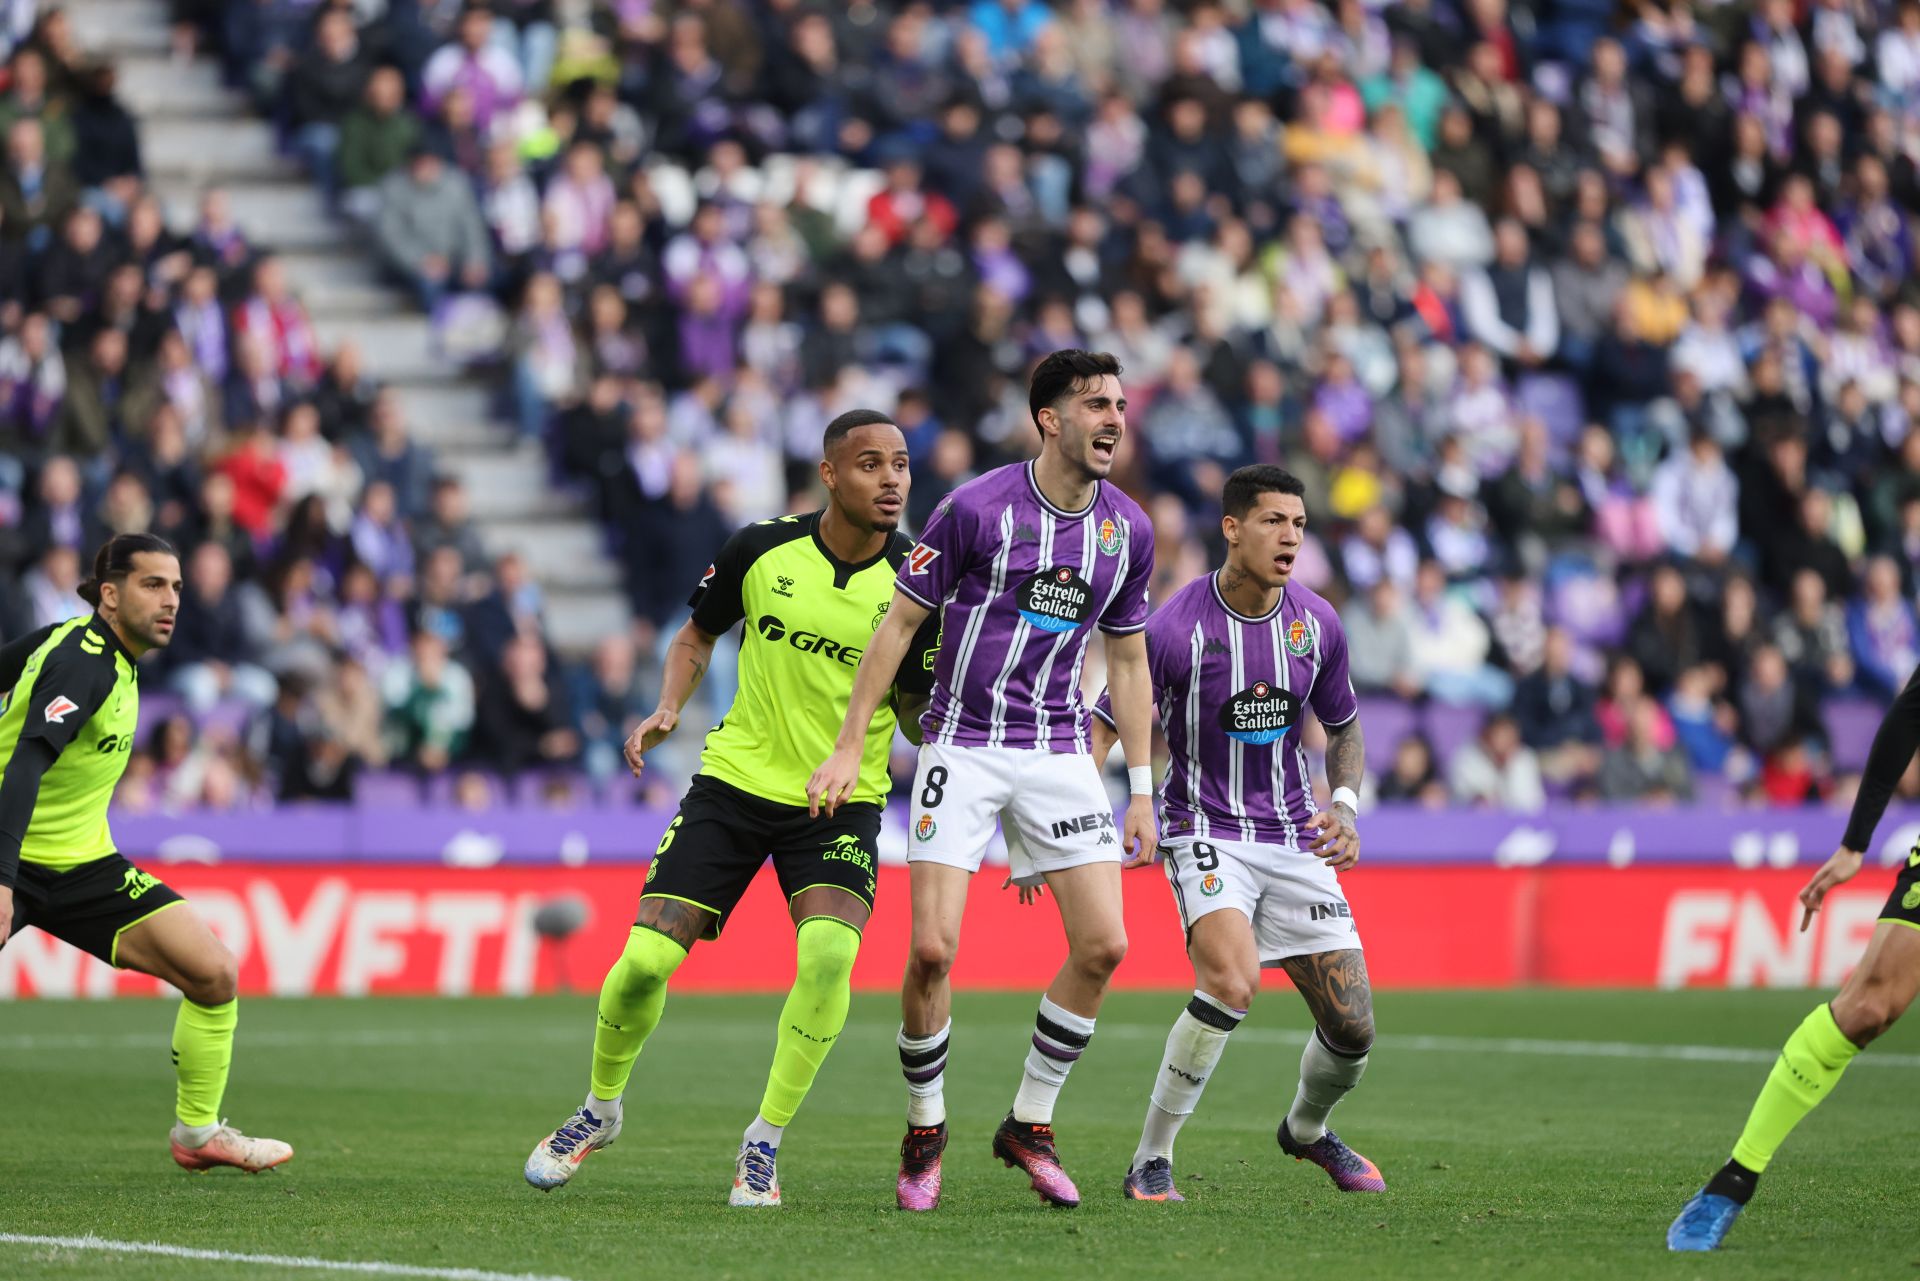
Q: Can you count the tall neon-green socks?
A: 4